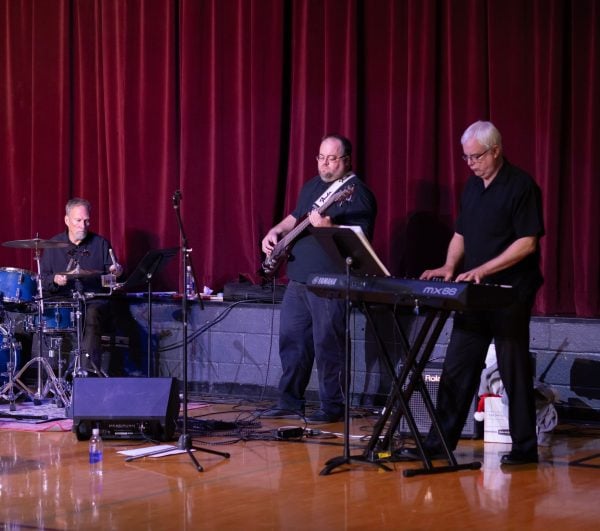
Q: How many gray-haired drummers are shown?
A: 1